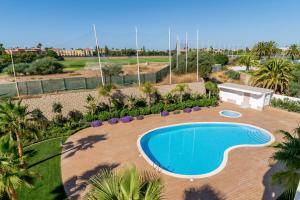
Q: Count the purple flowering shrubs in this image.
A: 6